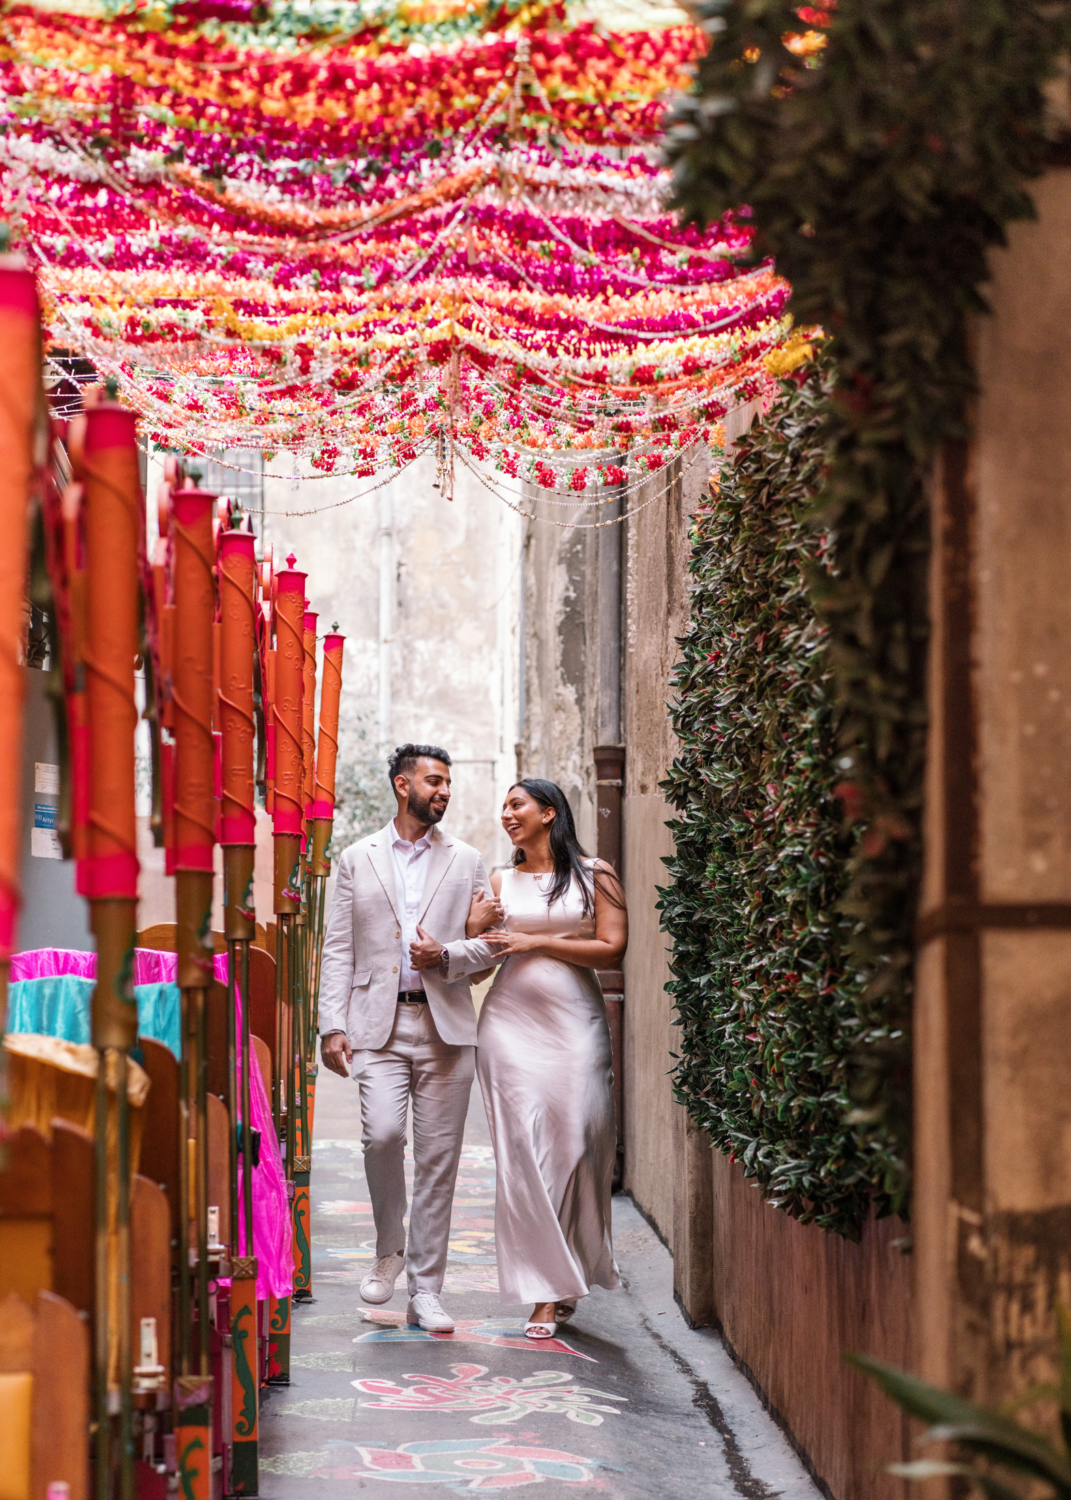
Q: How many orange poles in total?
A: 7